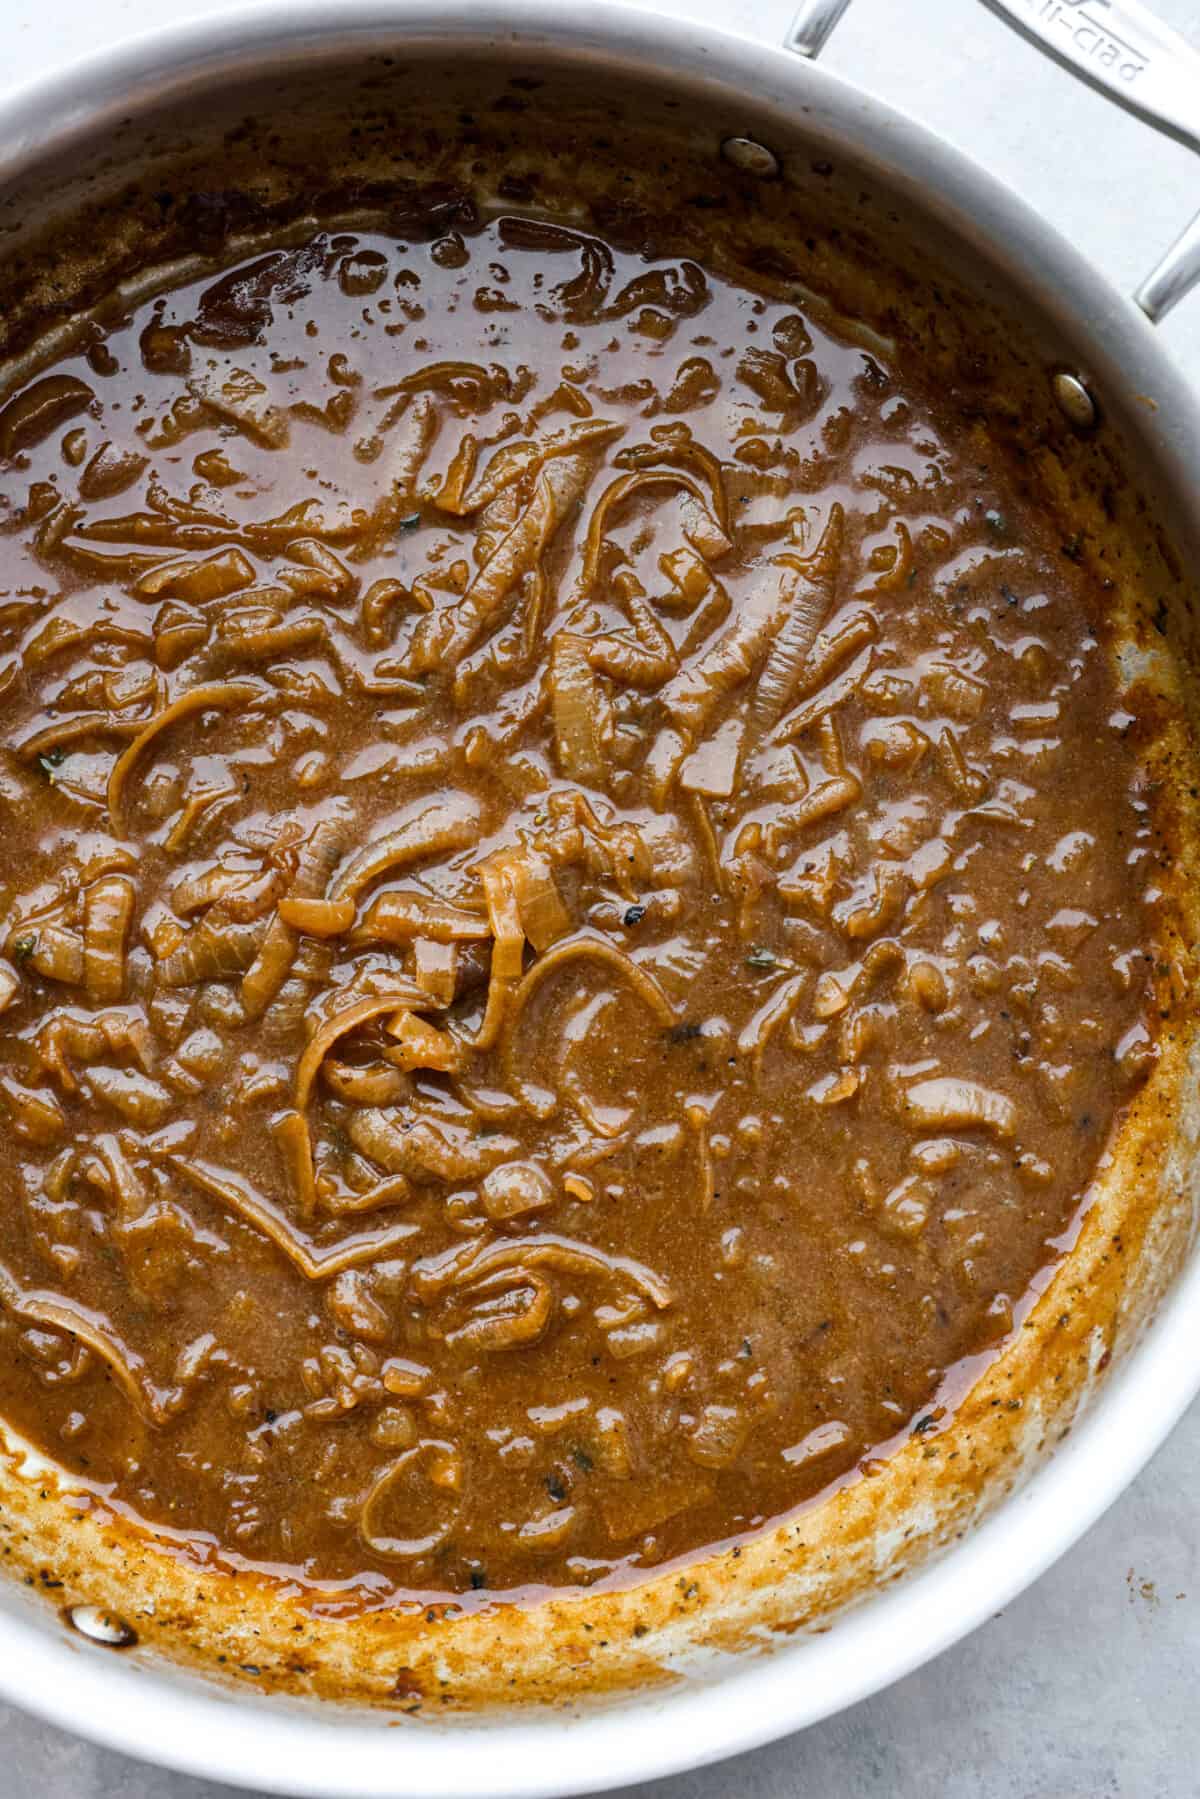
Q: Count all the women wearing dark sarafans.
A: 0